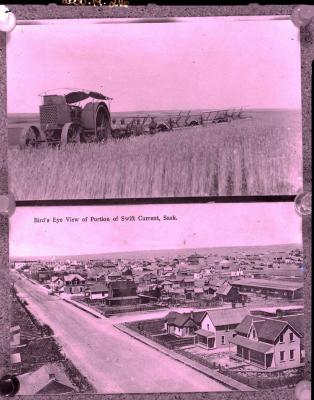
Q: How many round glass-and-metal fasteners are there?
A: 6